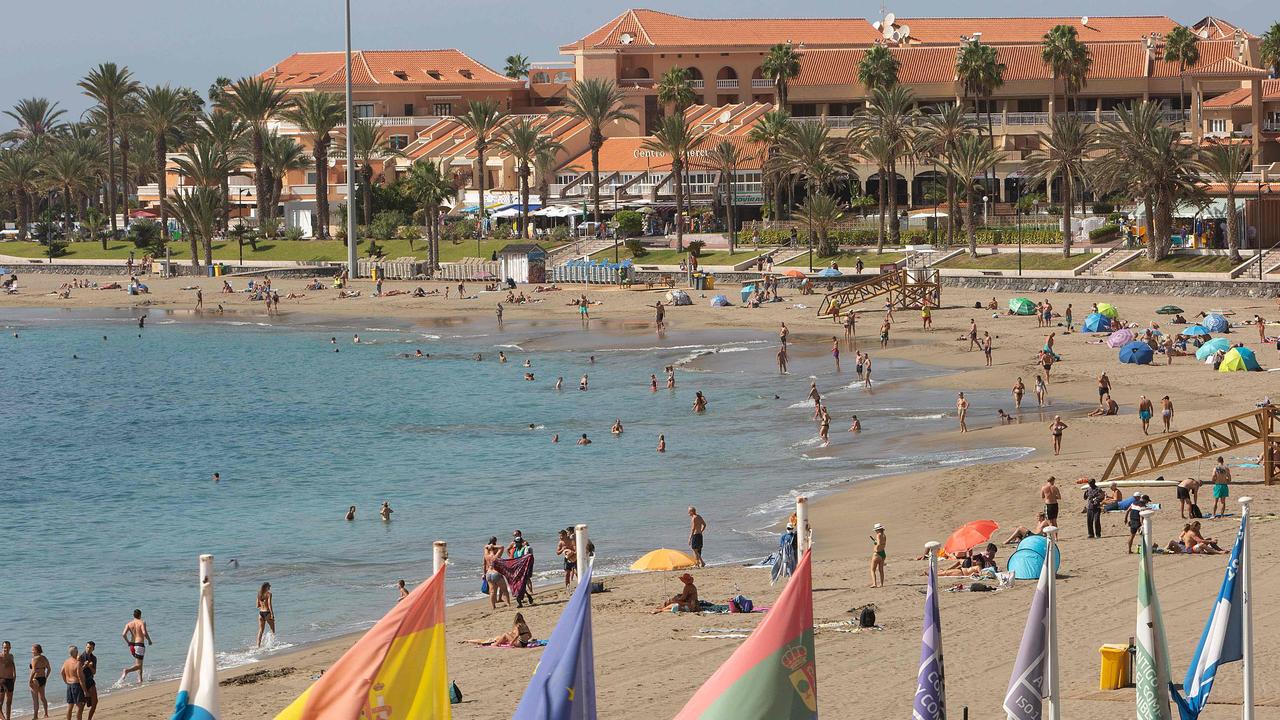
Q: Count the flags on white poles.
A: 8